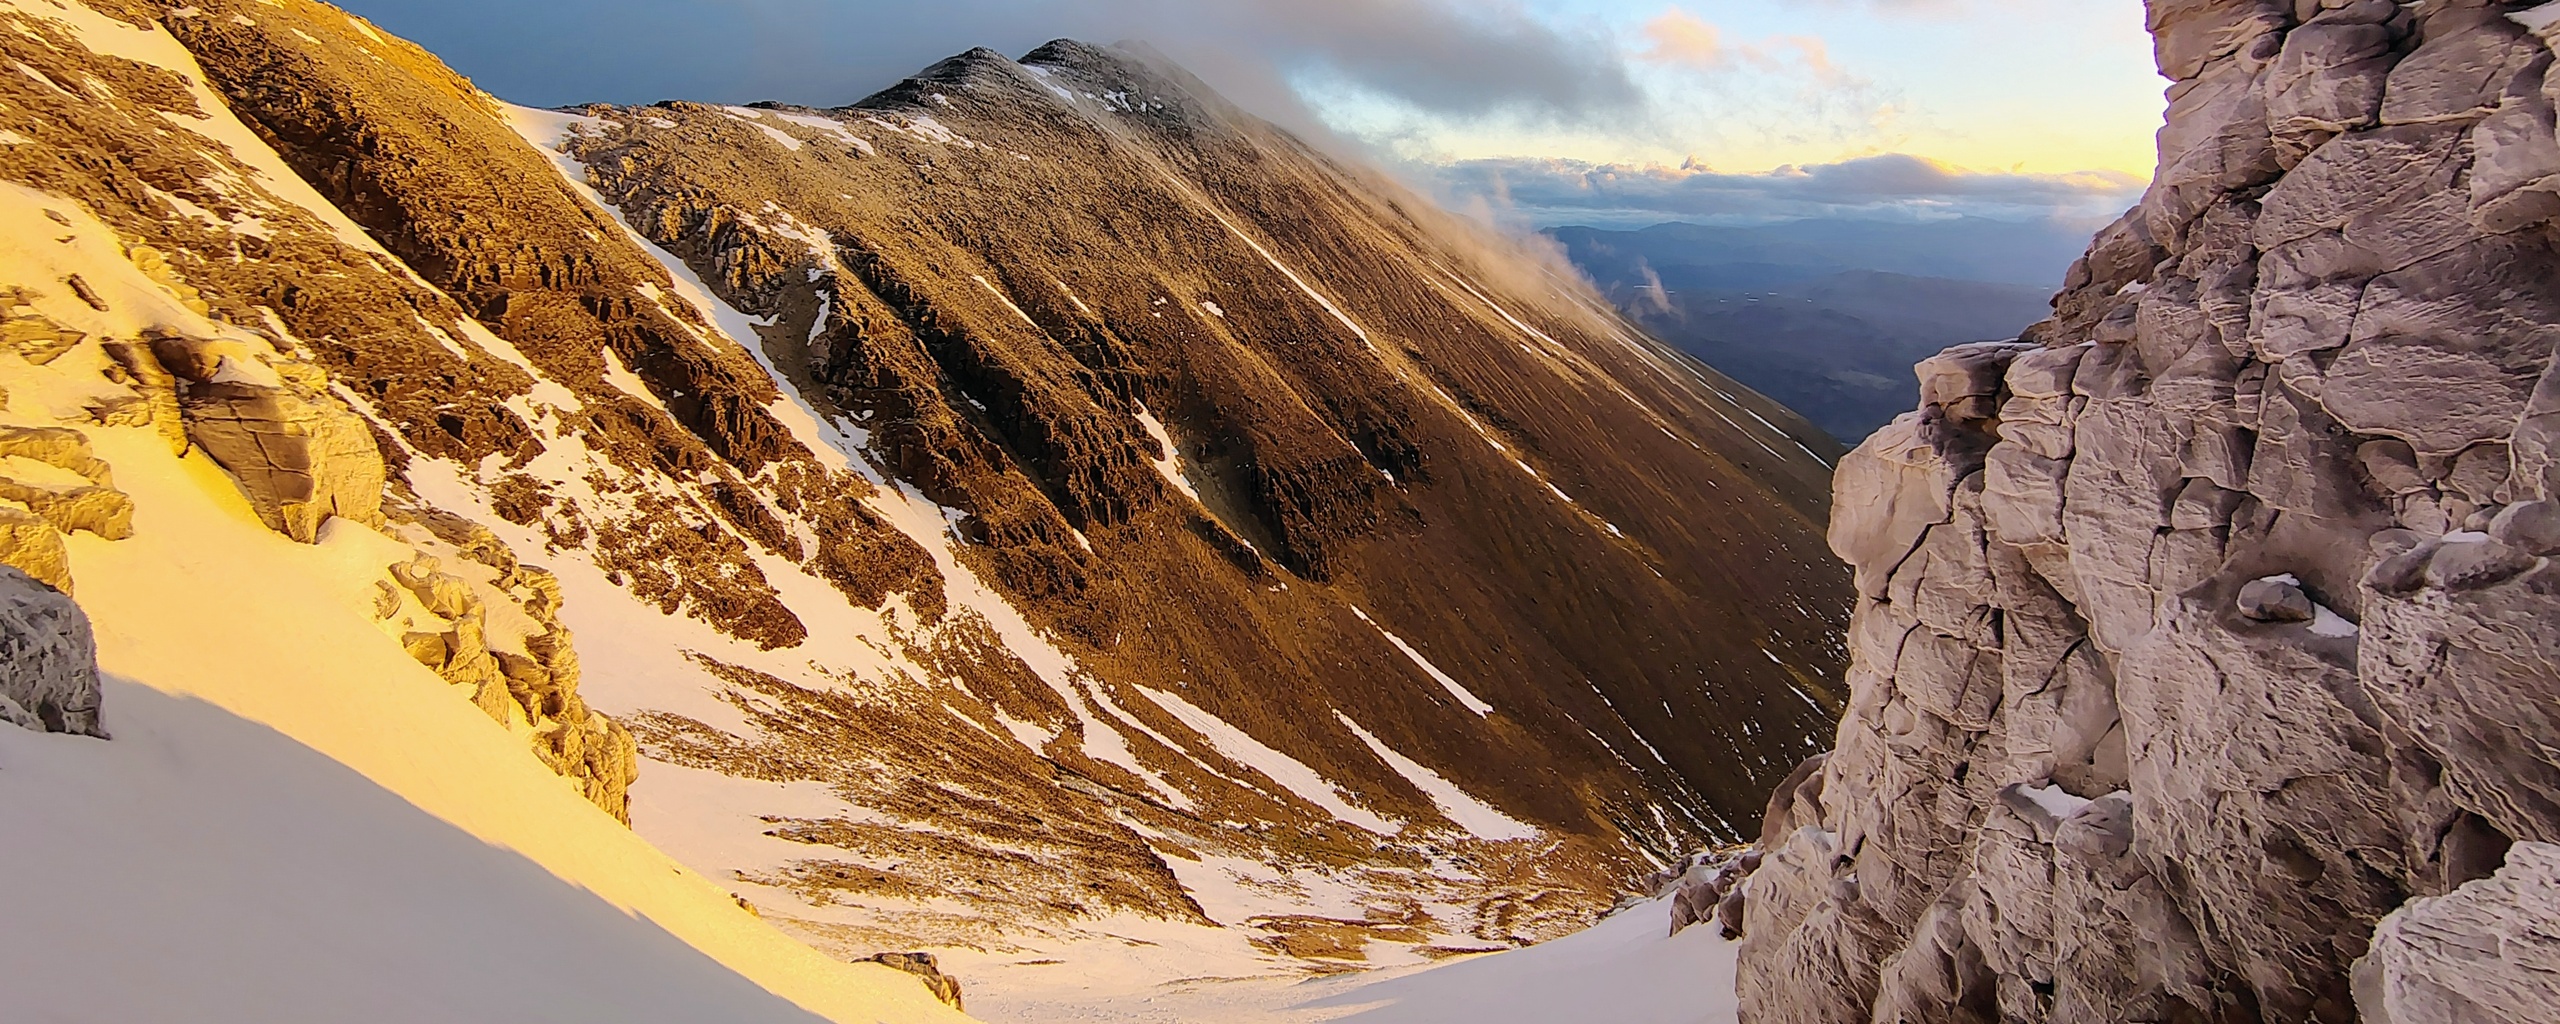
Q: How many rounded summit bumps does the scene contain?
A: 2